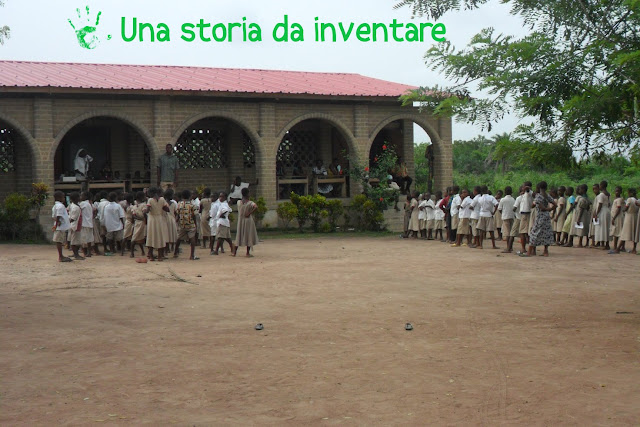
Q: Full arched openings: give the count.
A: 4